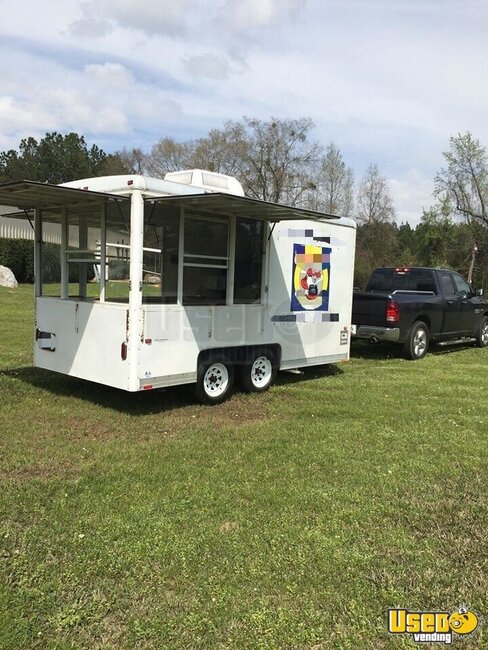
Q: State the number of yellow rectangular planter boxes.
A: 0